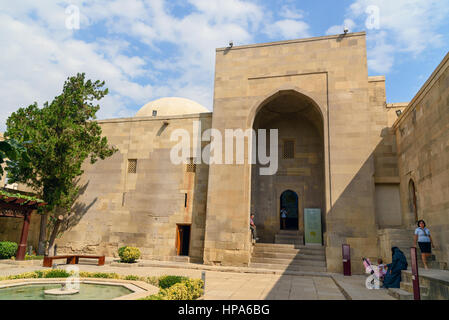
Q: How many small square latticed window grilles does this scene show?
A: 3